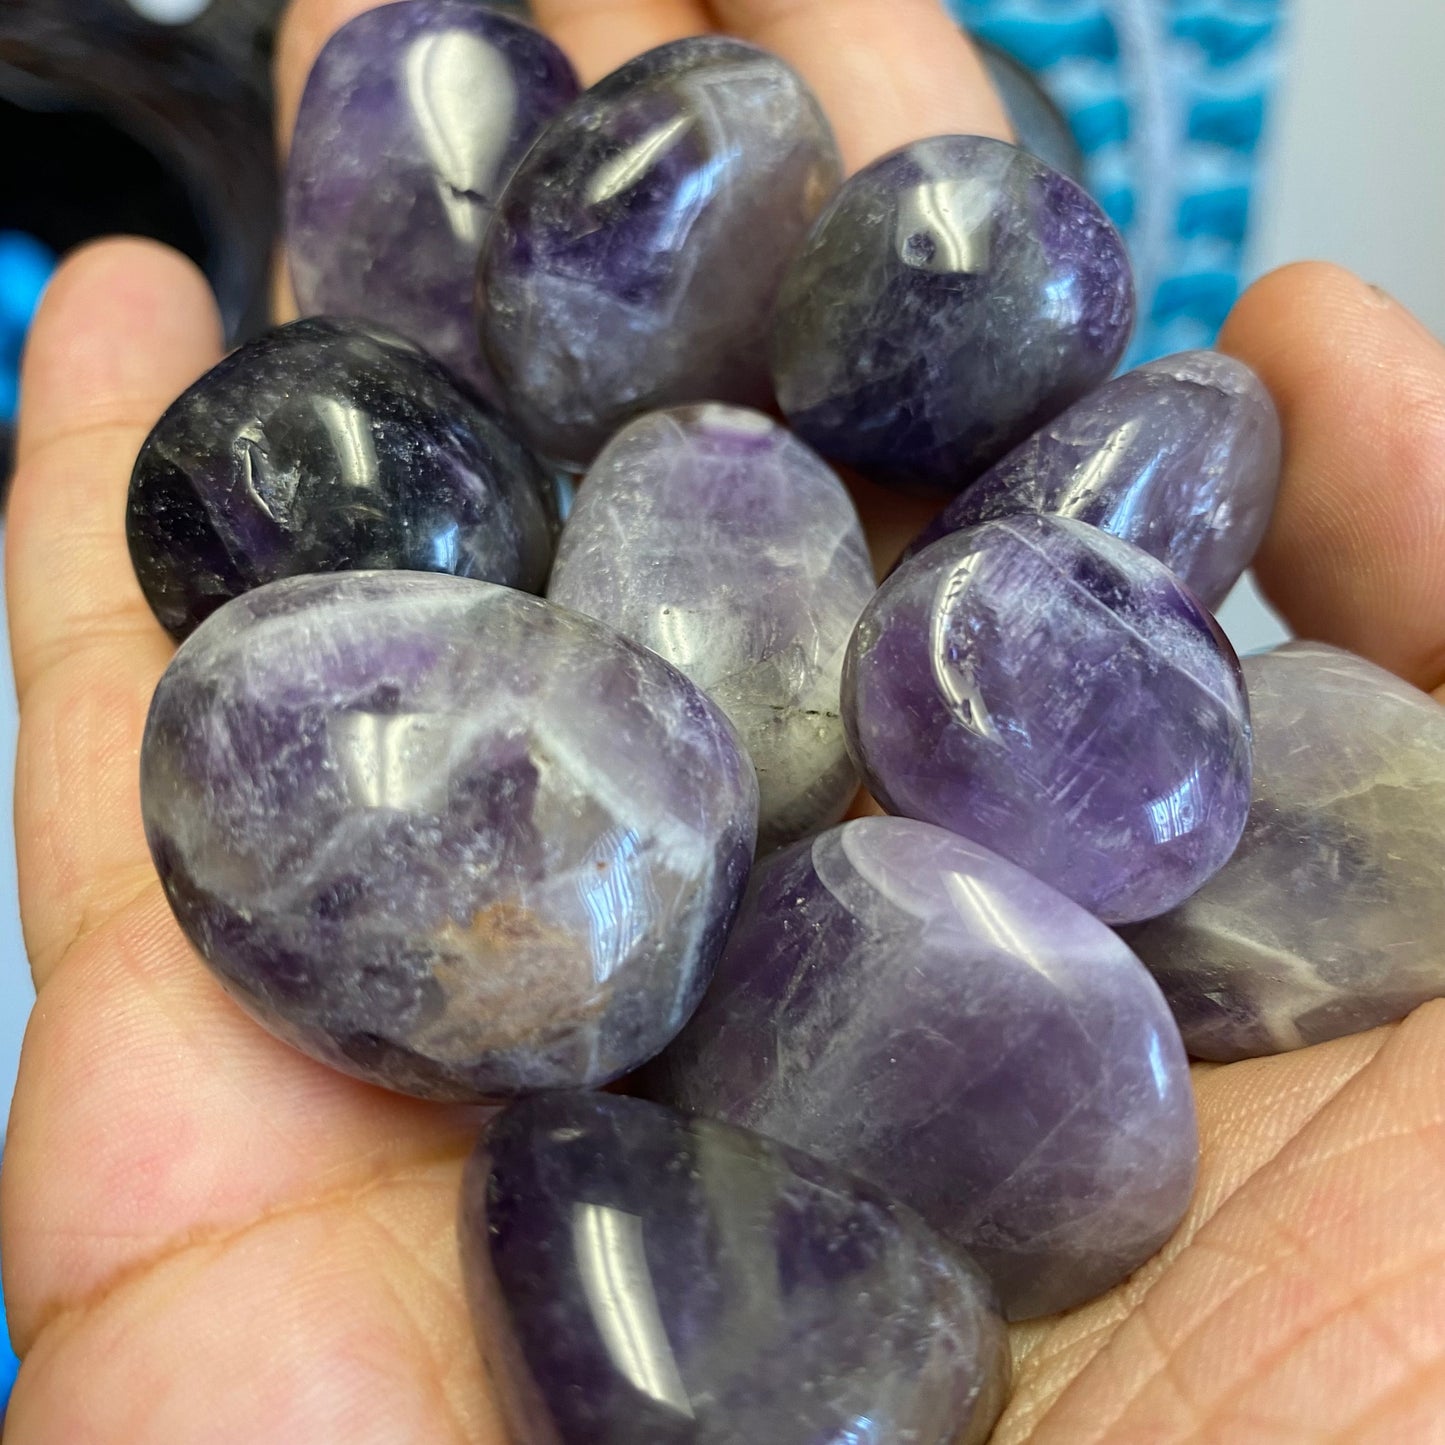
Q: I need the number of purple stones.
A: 11